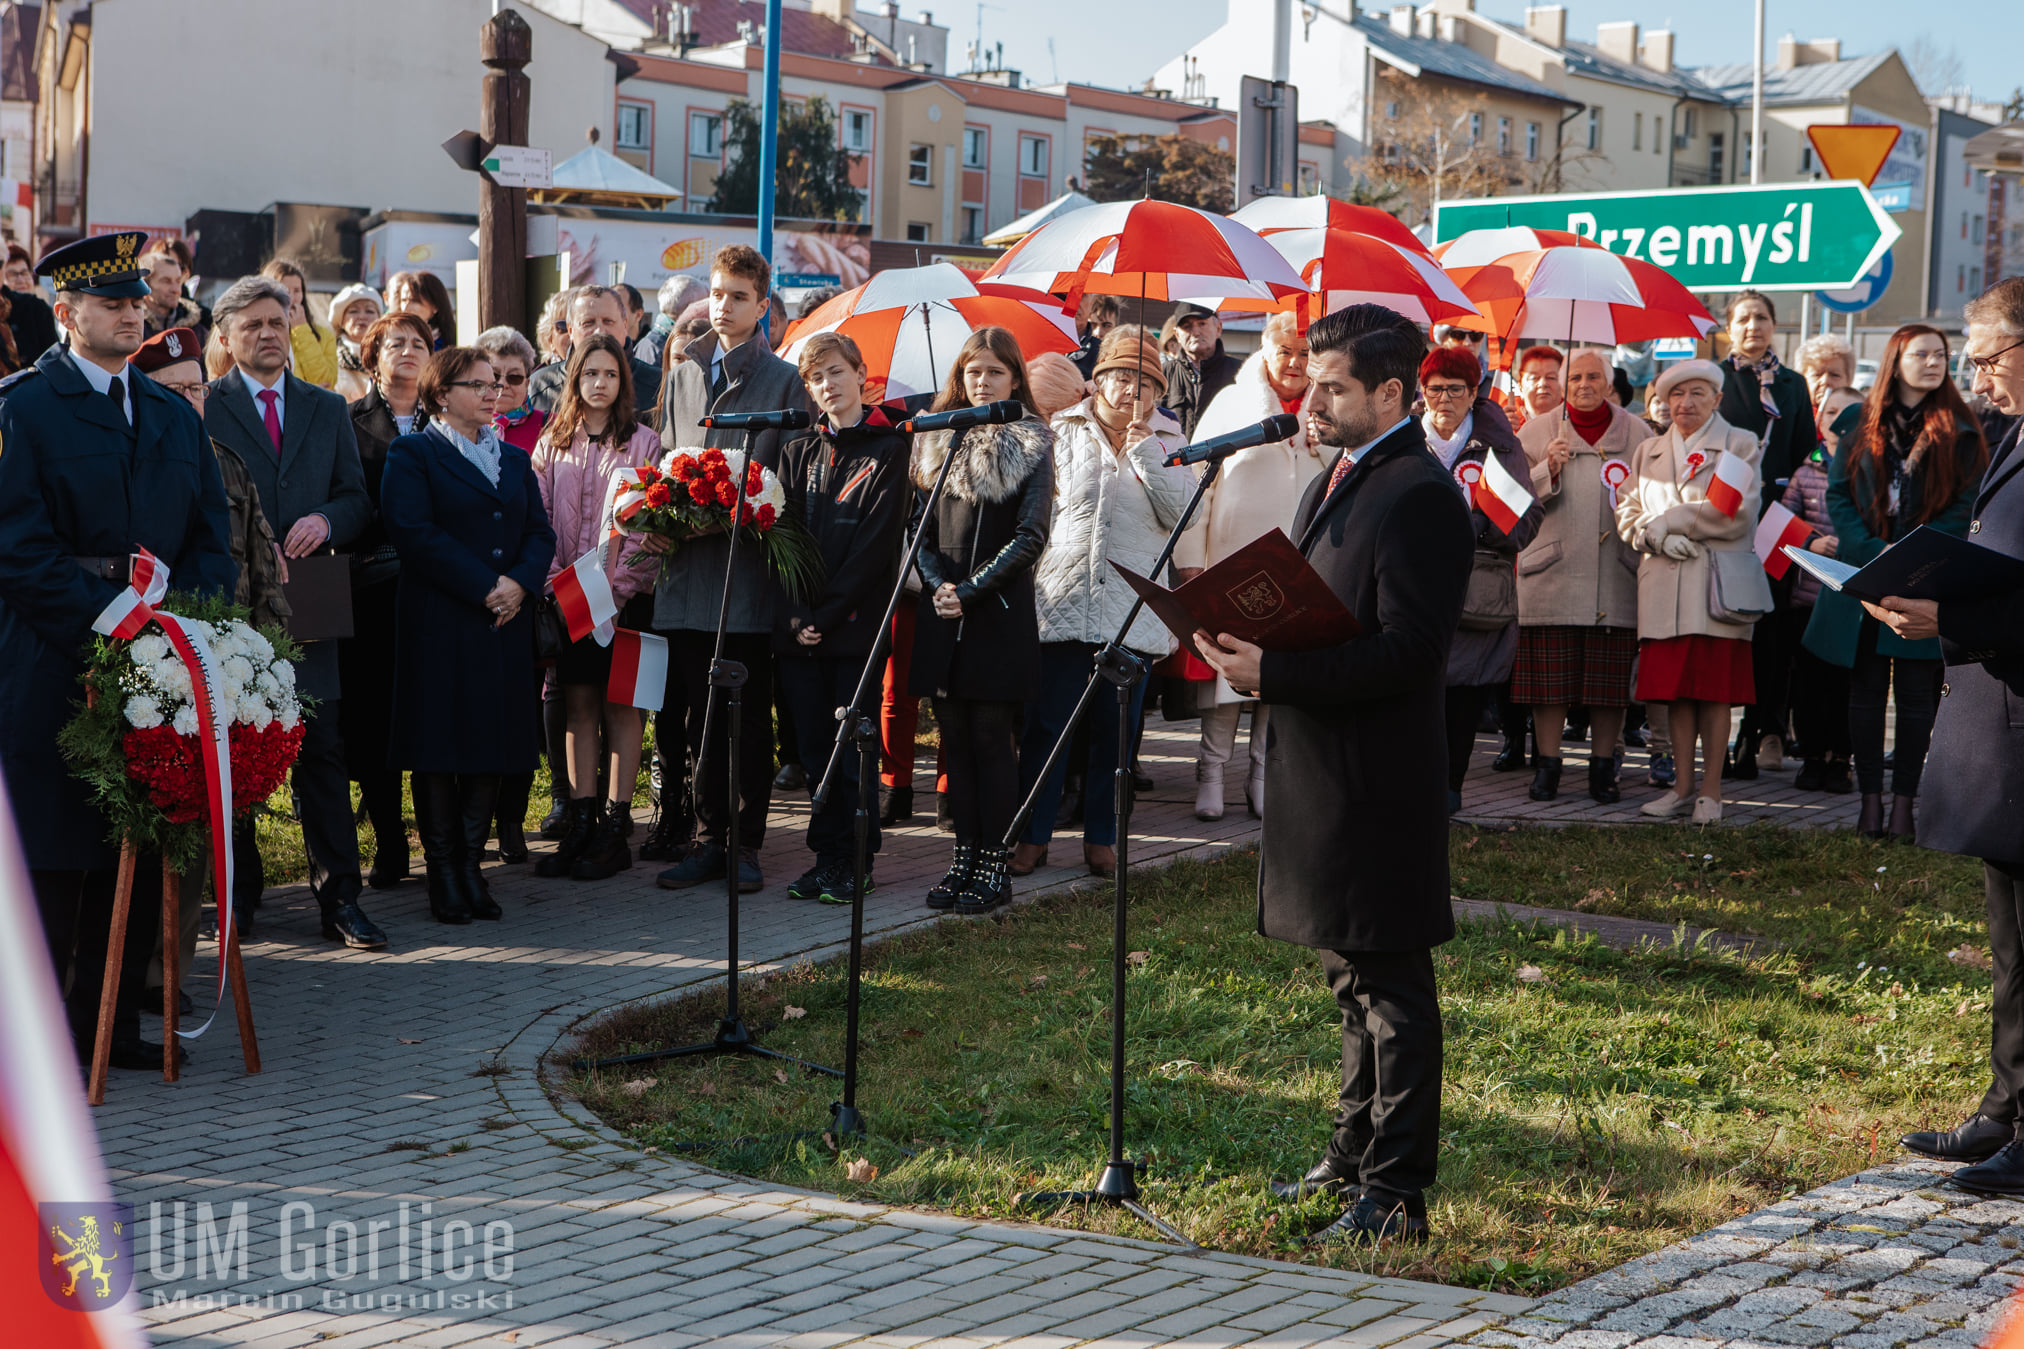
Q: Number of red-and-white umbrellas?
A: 6